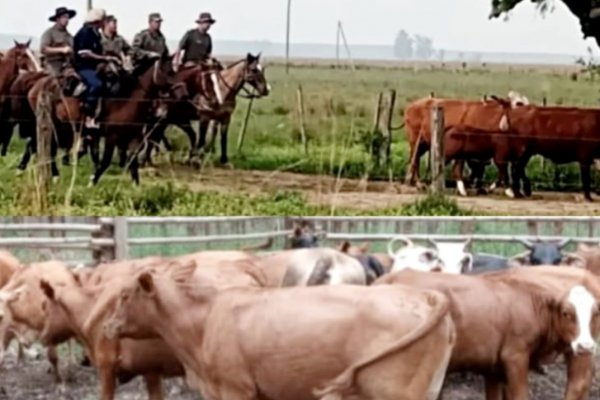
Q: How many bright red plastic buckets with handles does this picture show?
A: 0